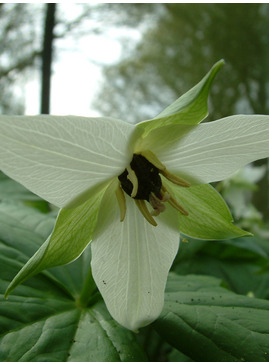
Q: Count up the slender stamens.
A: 6